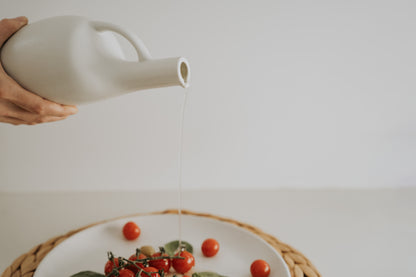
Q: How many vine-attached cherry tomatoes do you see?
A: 6